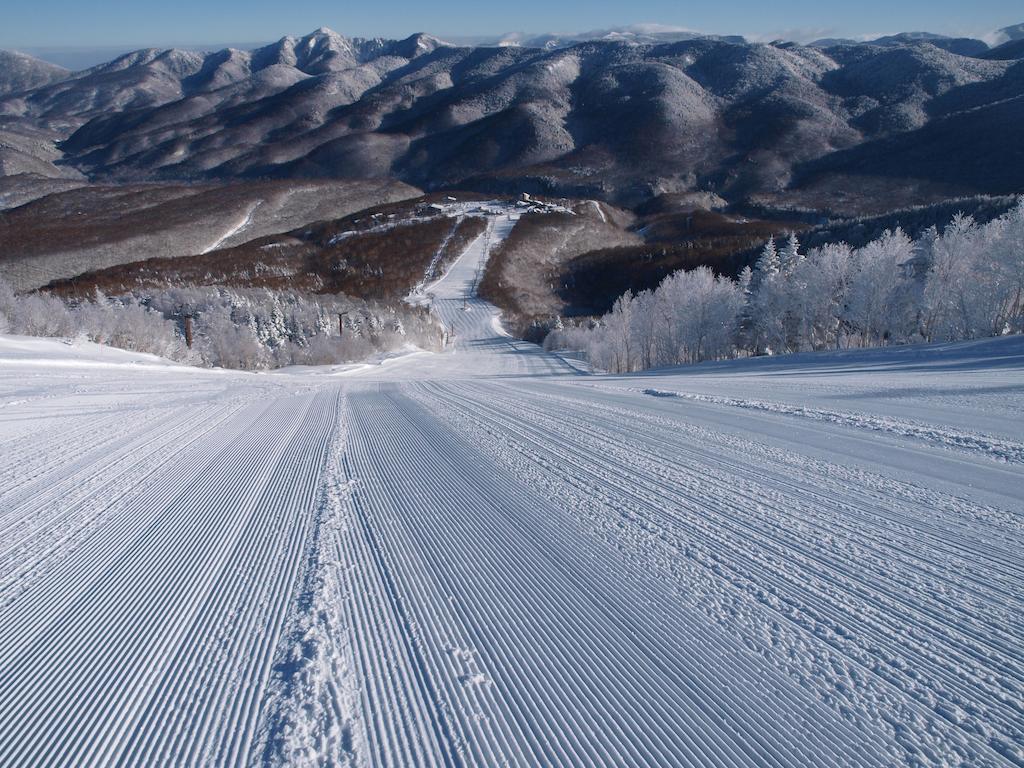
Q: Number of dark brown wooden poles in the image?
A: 2